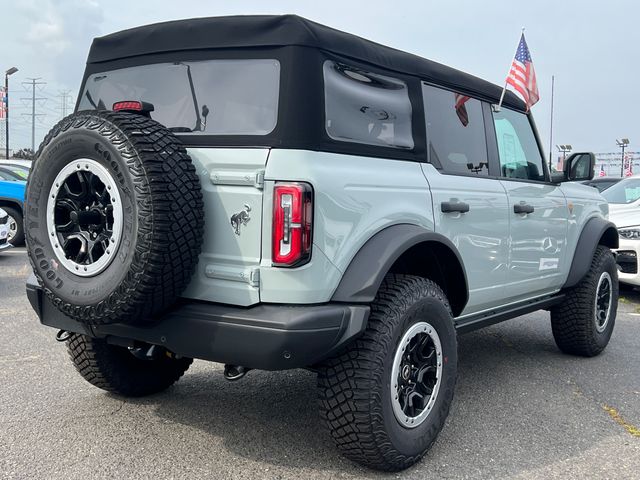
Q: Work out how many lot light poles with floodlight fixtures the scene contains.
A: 3